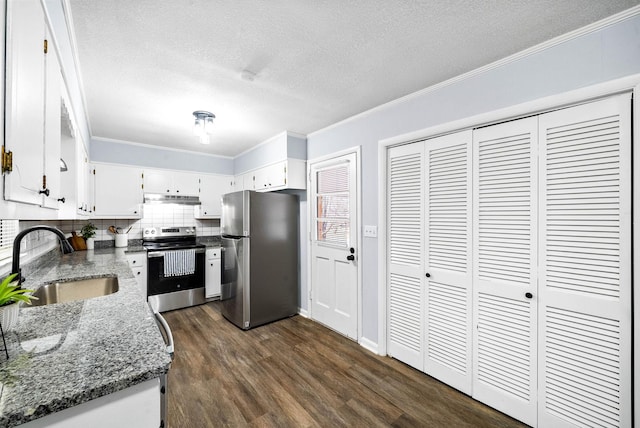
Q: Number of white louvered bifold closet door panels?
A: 4